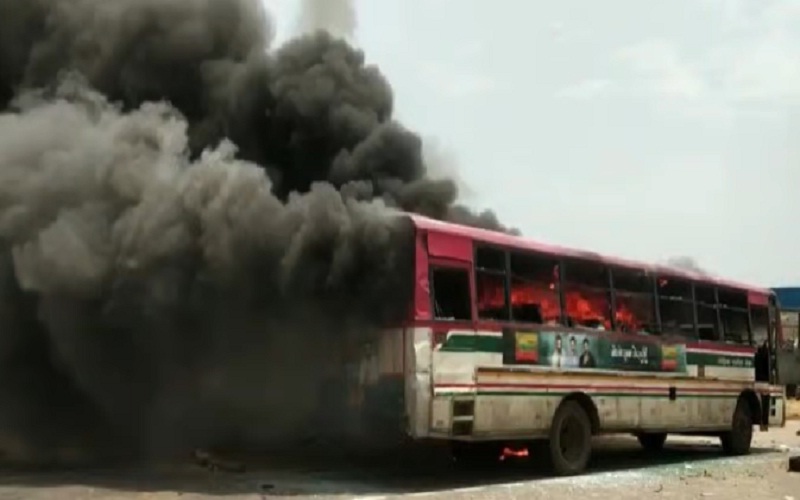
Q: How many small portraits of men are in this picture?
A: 3